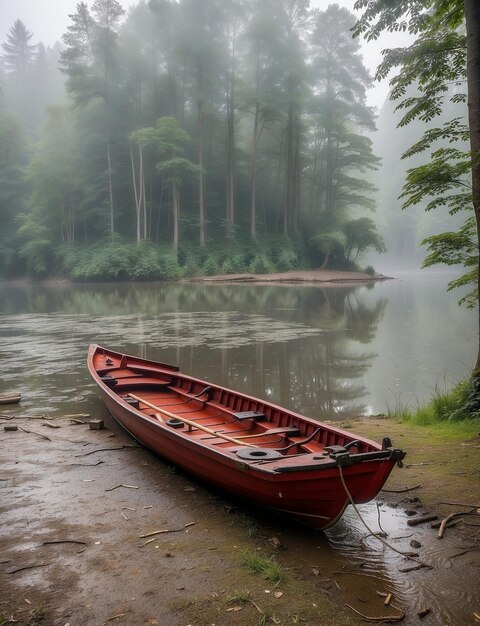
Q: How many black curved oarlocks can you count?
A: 3